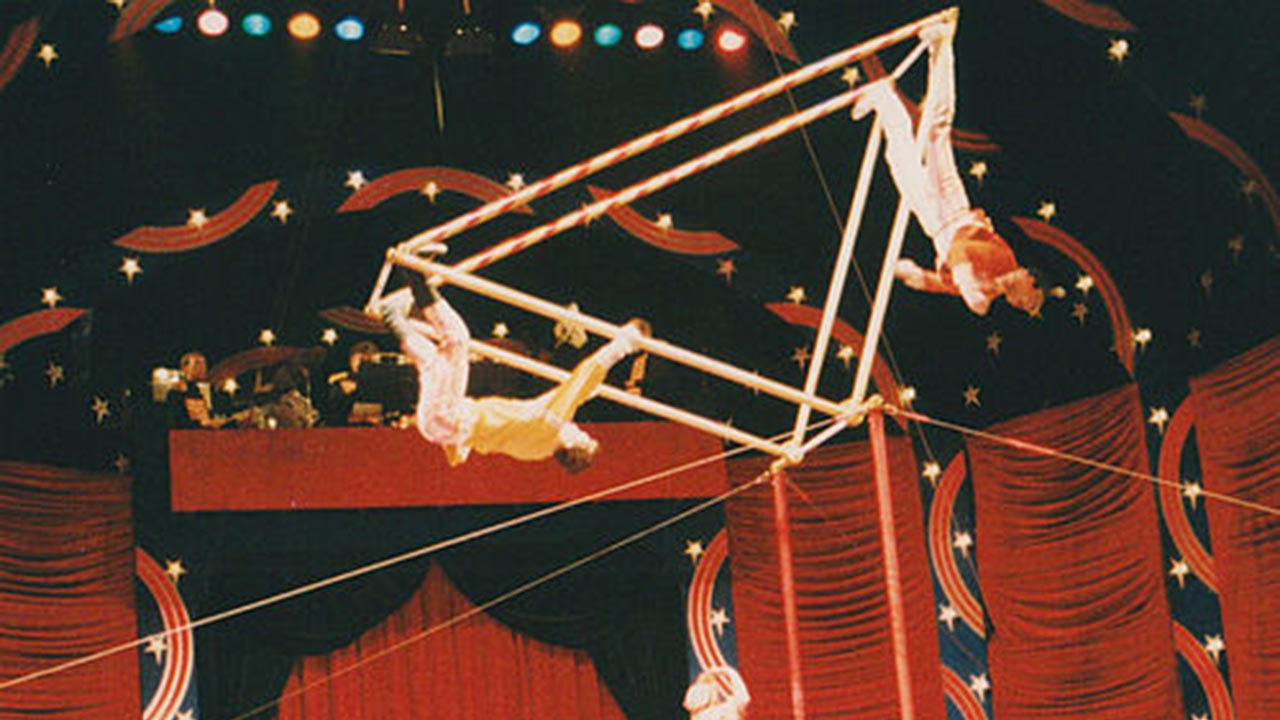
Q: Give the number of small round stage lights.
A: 11